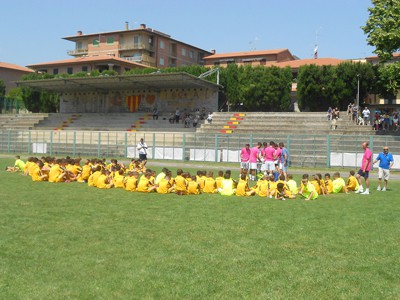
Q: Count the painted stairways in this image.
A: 3